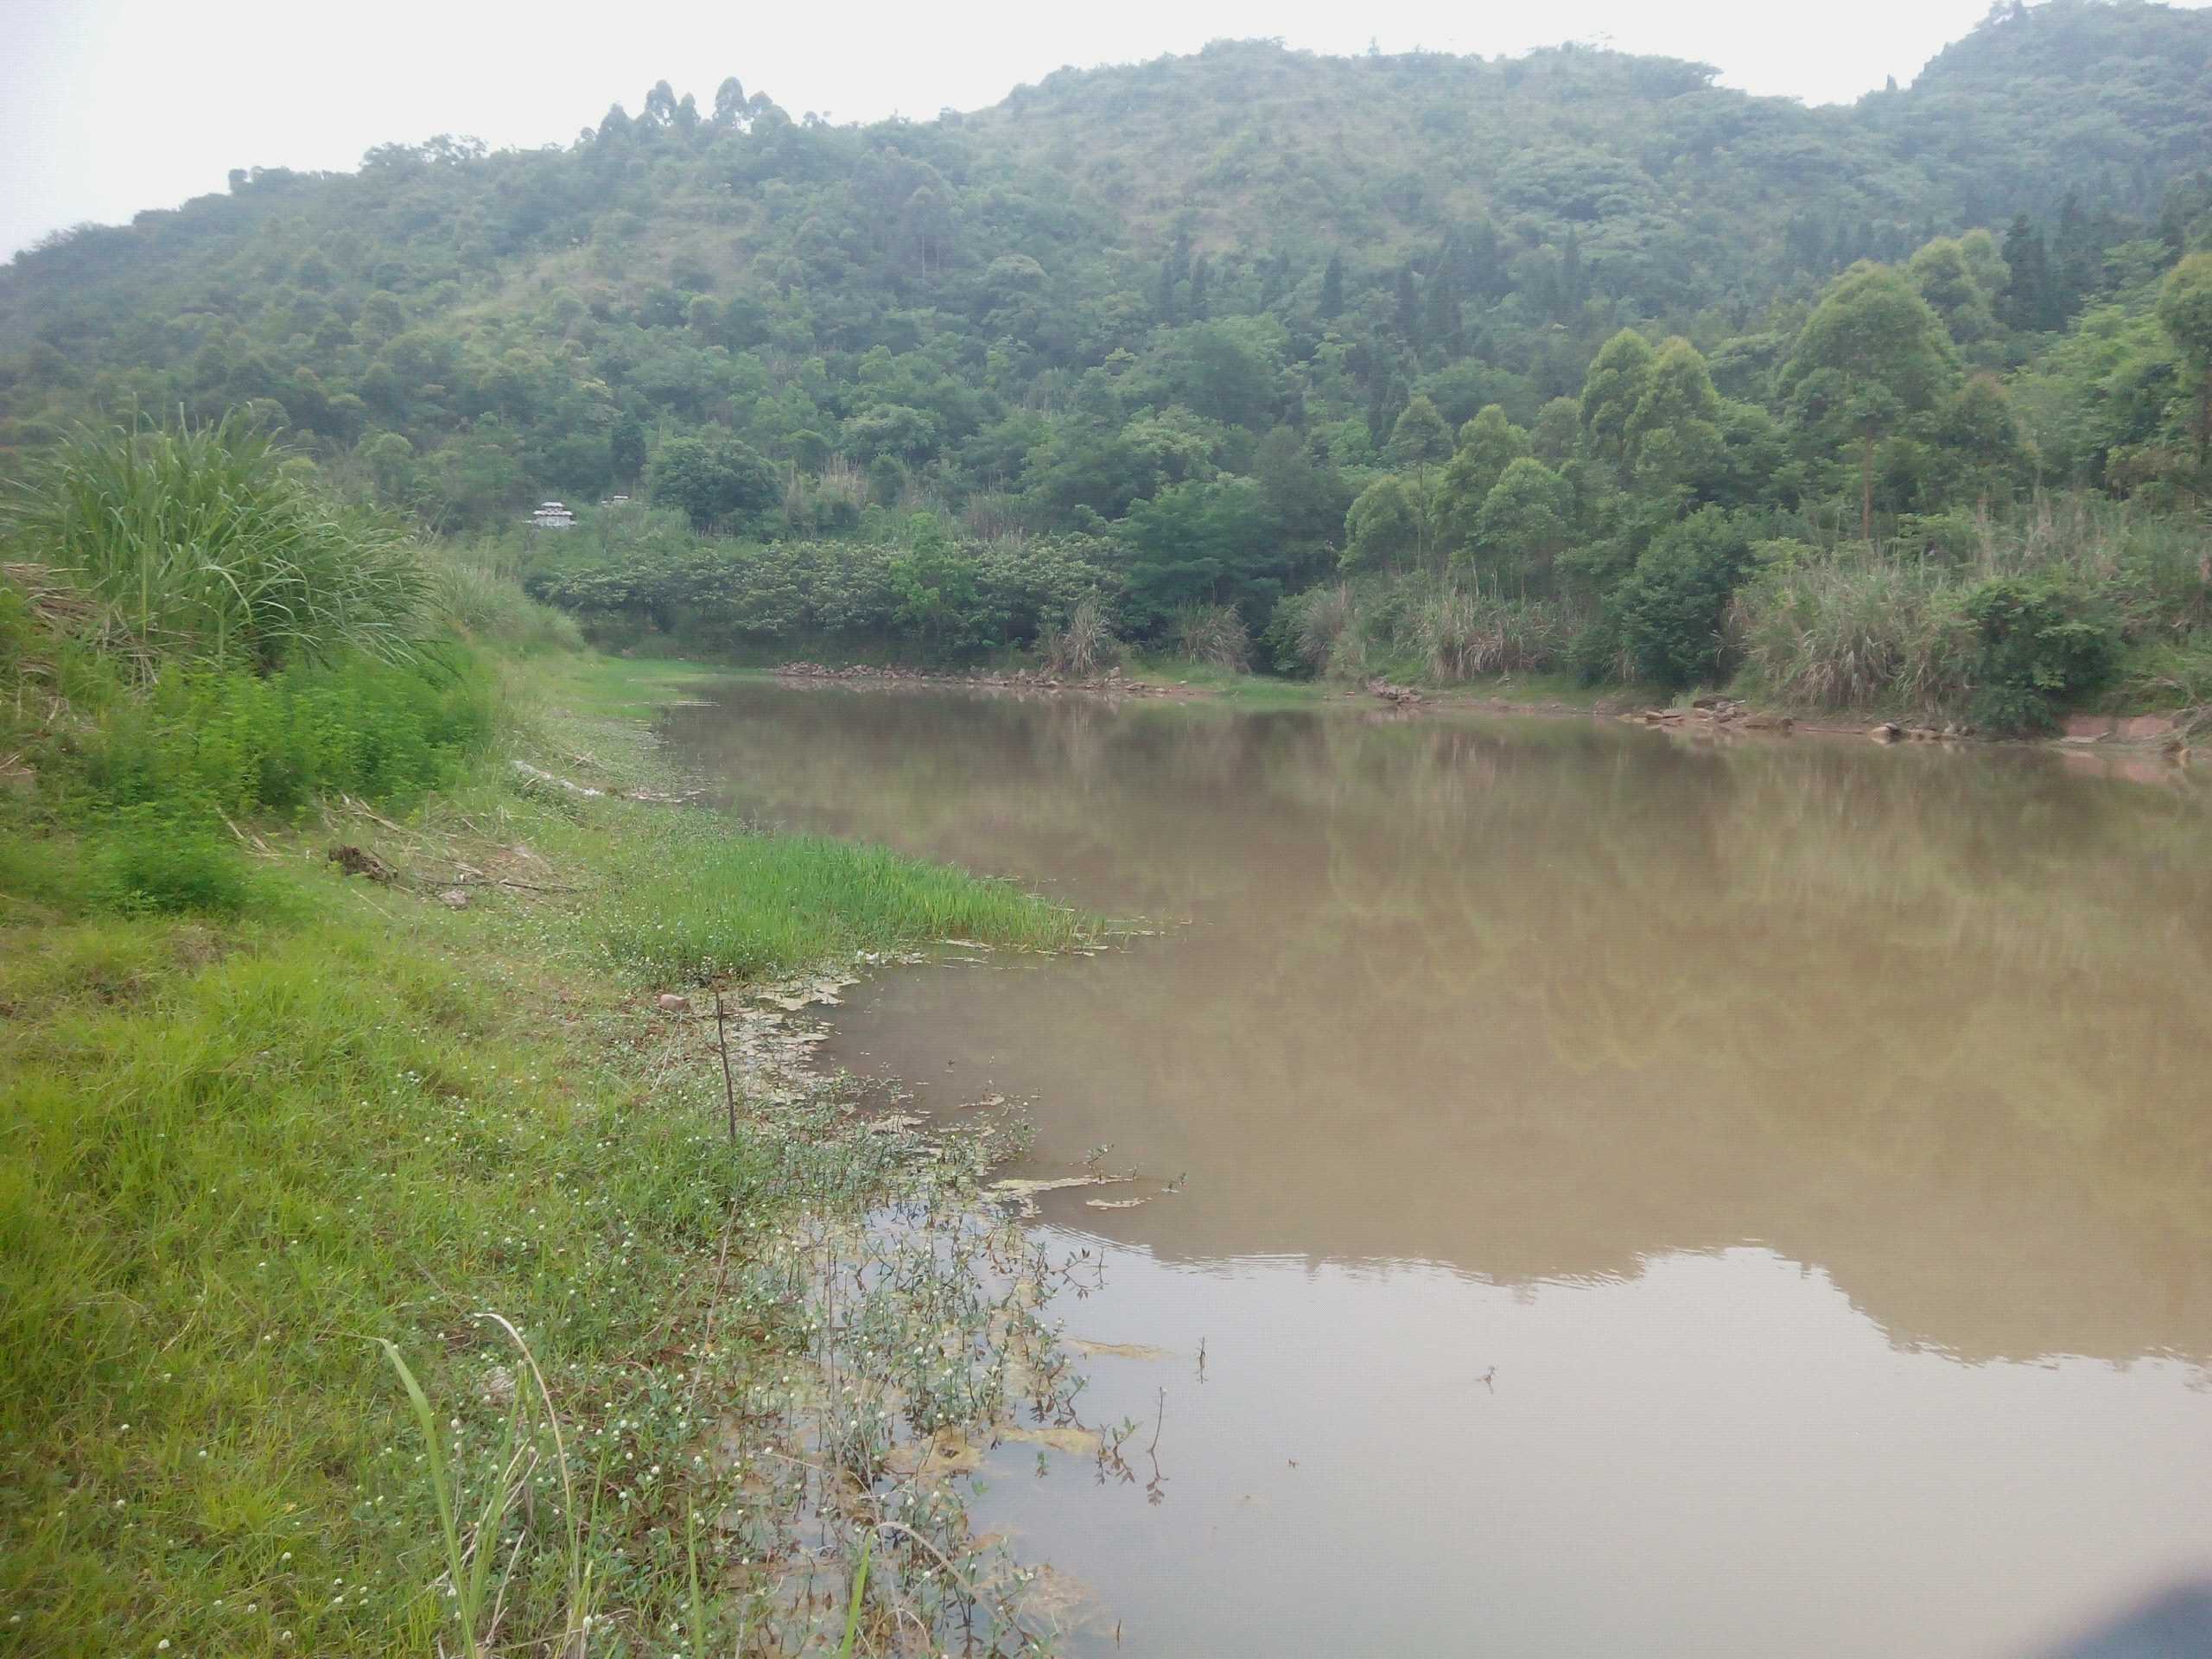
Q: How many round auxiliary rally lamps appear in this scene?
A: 0